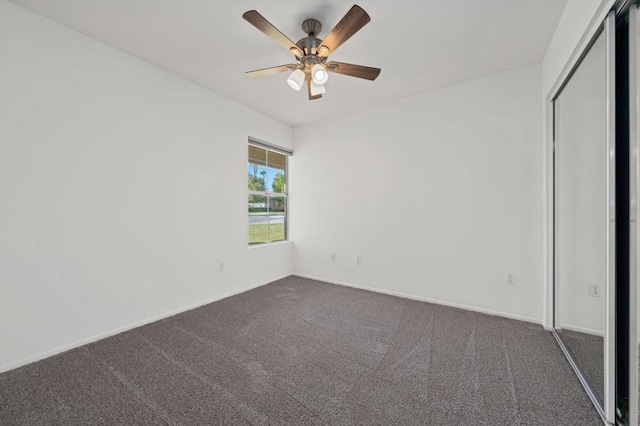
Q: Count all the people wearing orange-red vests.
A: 0